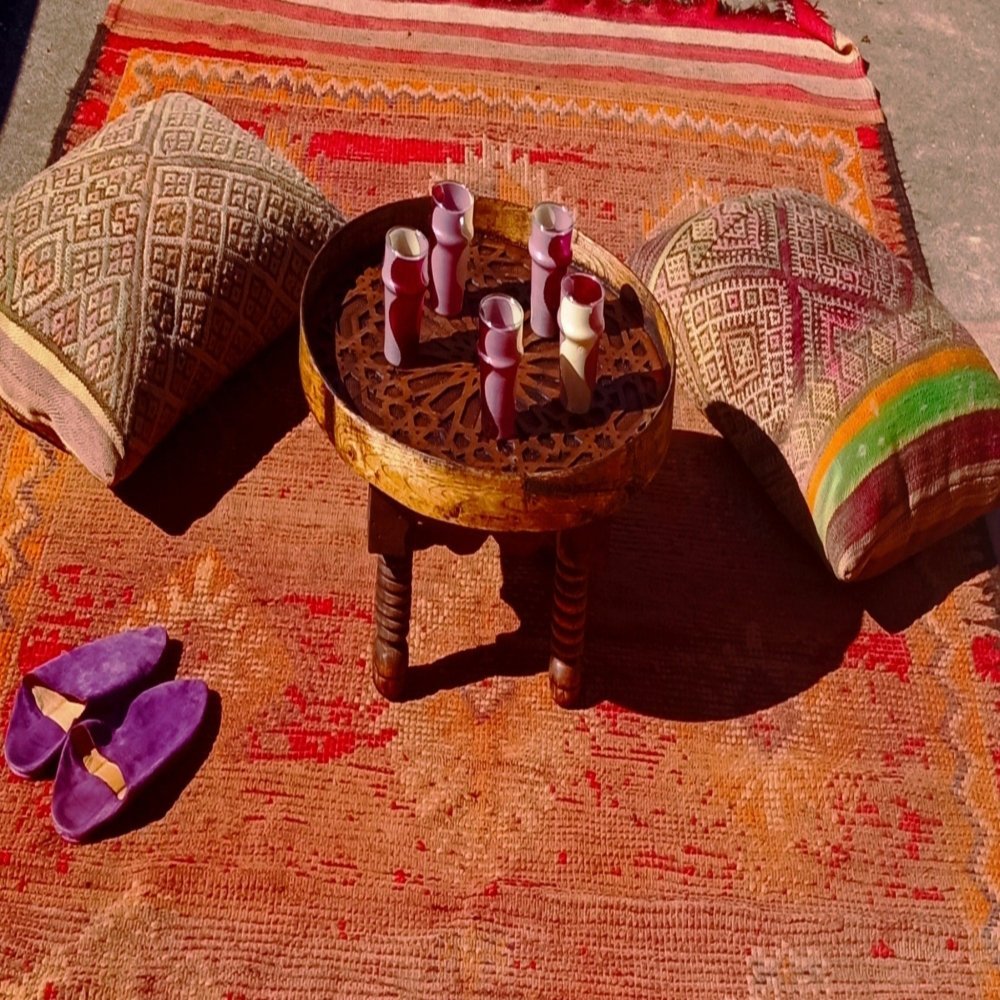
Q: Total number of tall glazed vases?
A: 5